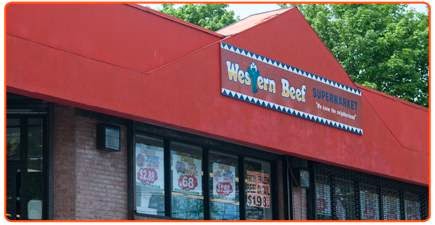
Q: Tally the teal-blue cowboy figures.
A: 1